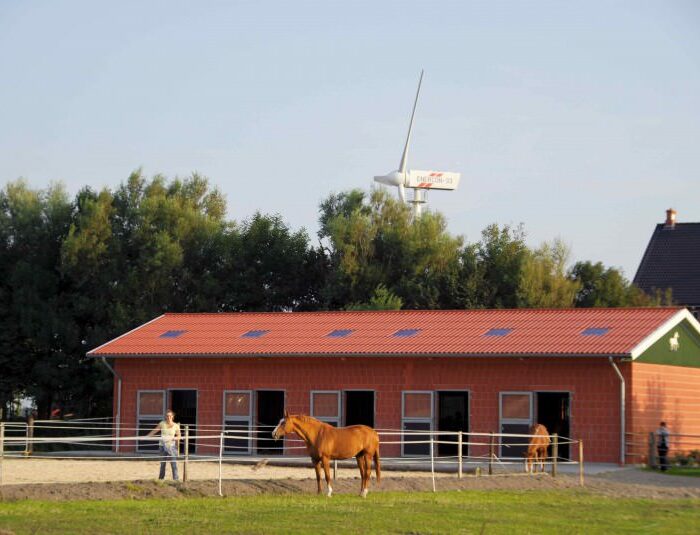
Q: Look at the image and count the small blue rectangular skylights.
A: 6